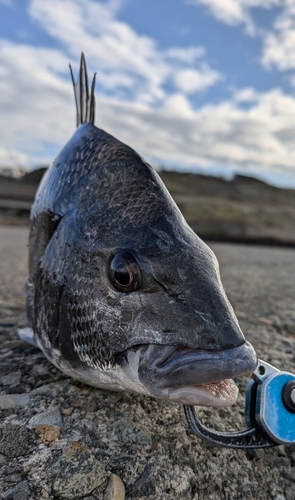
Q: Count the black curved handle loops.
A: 1